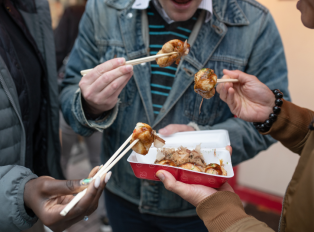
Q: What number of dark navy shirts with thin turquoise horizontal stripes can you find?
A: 1